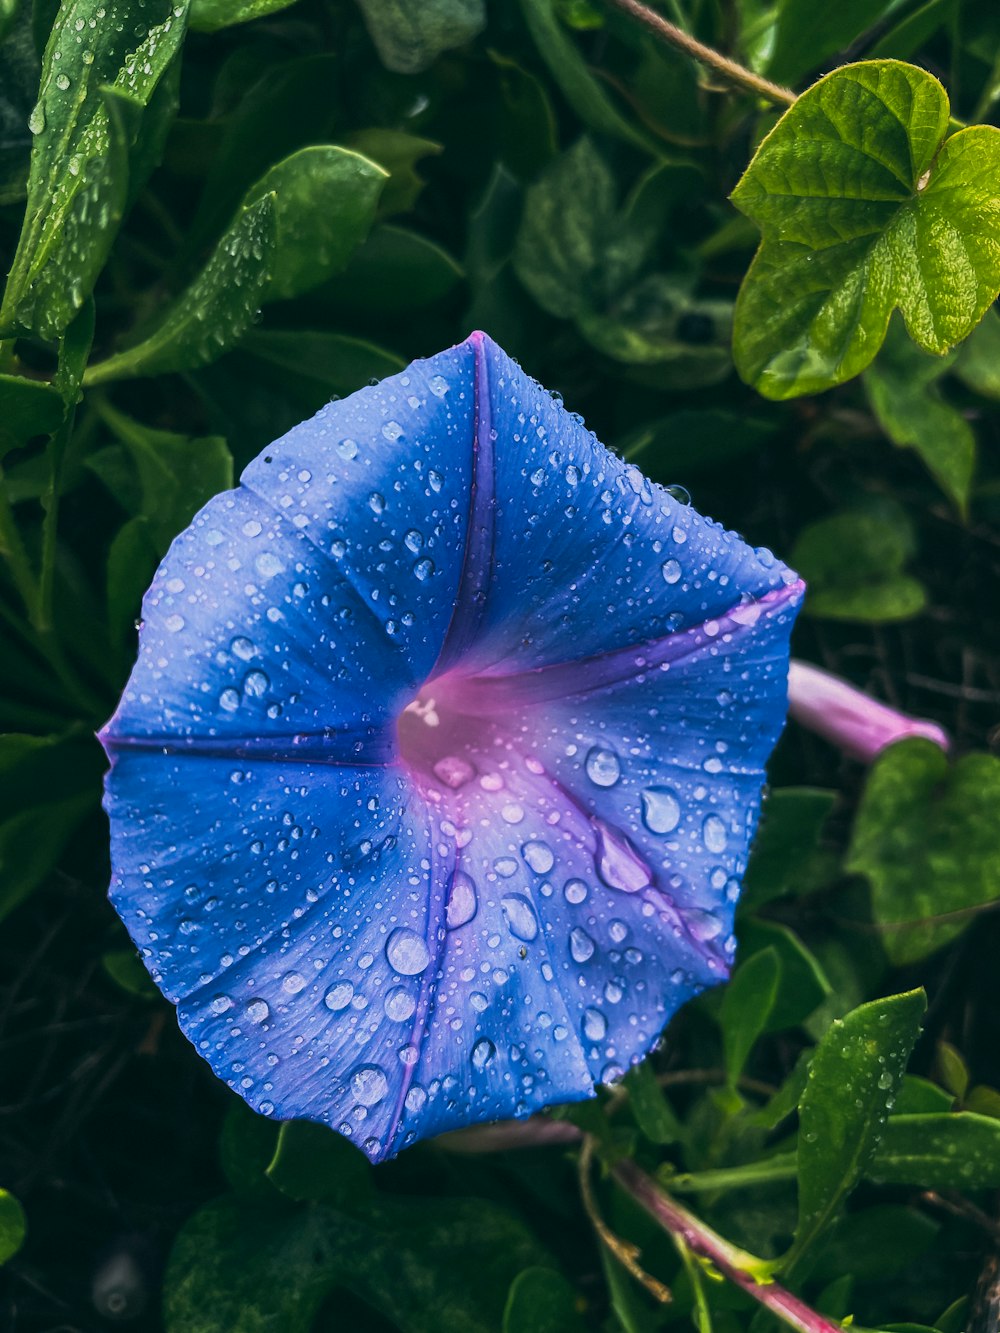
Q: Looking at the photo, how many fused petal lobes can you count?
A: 5